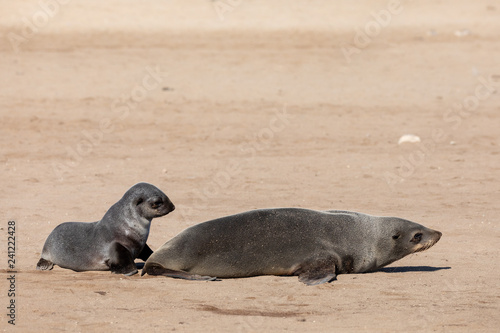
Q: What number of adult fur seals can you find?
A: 1